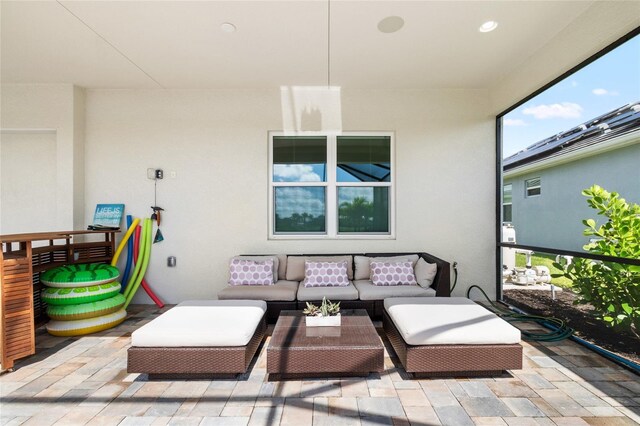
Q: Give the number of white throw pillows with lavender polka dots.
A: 3